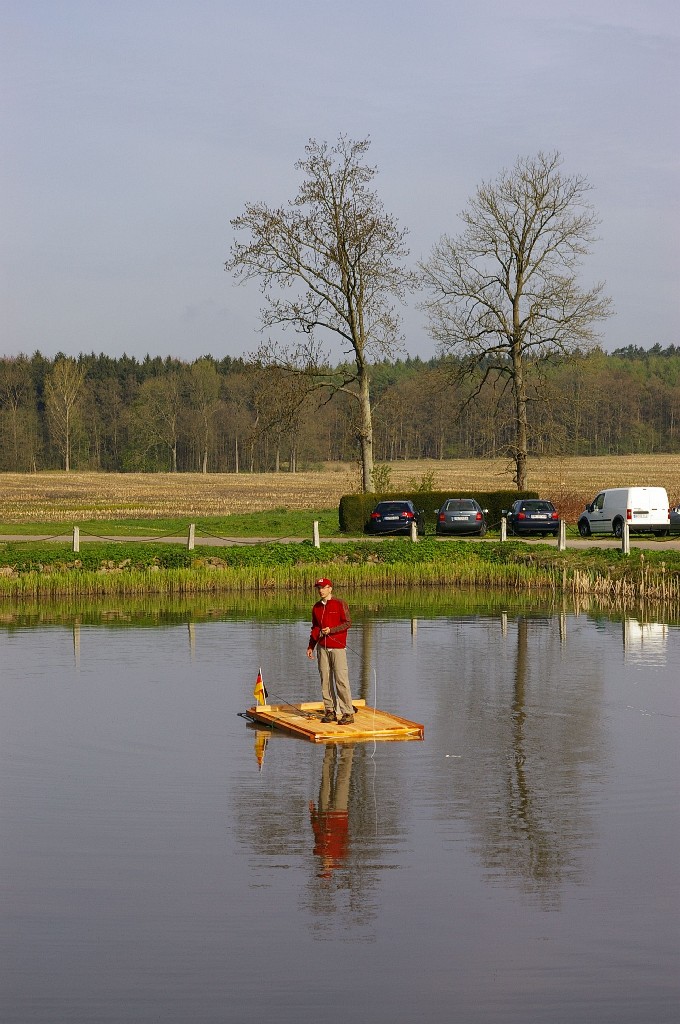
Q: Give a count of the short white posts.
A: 7